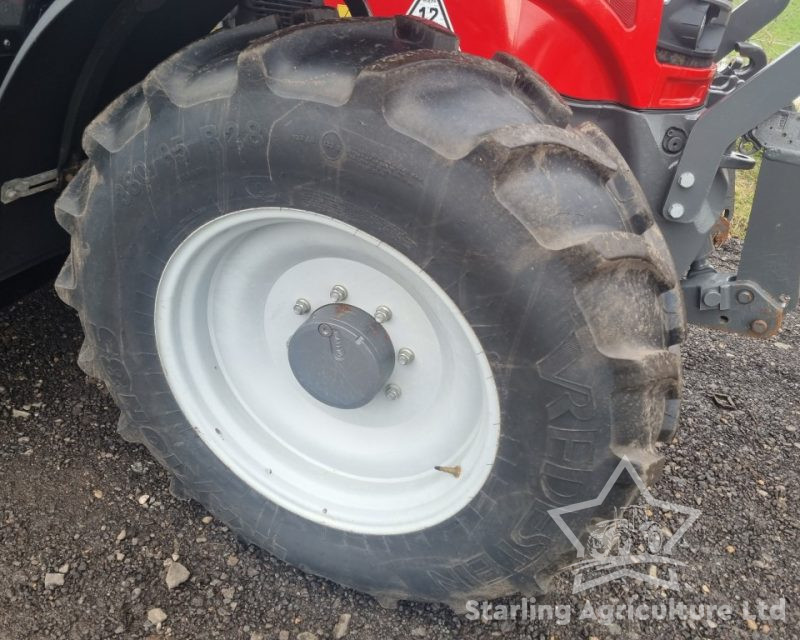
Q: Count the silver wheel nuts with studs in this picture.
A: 5